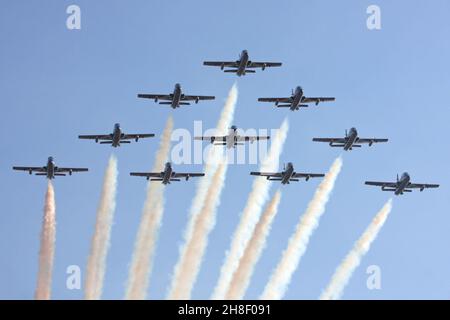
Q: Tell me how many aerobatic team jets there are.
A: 10